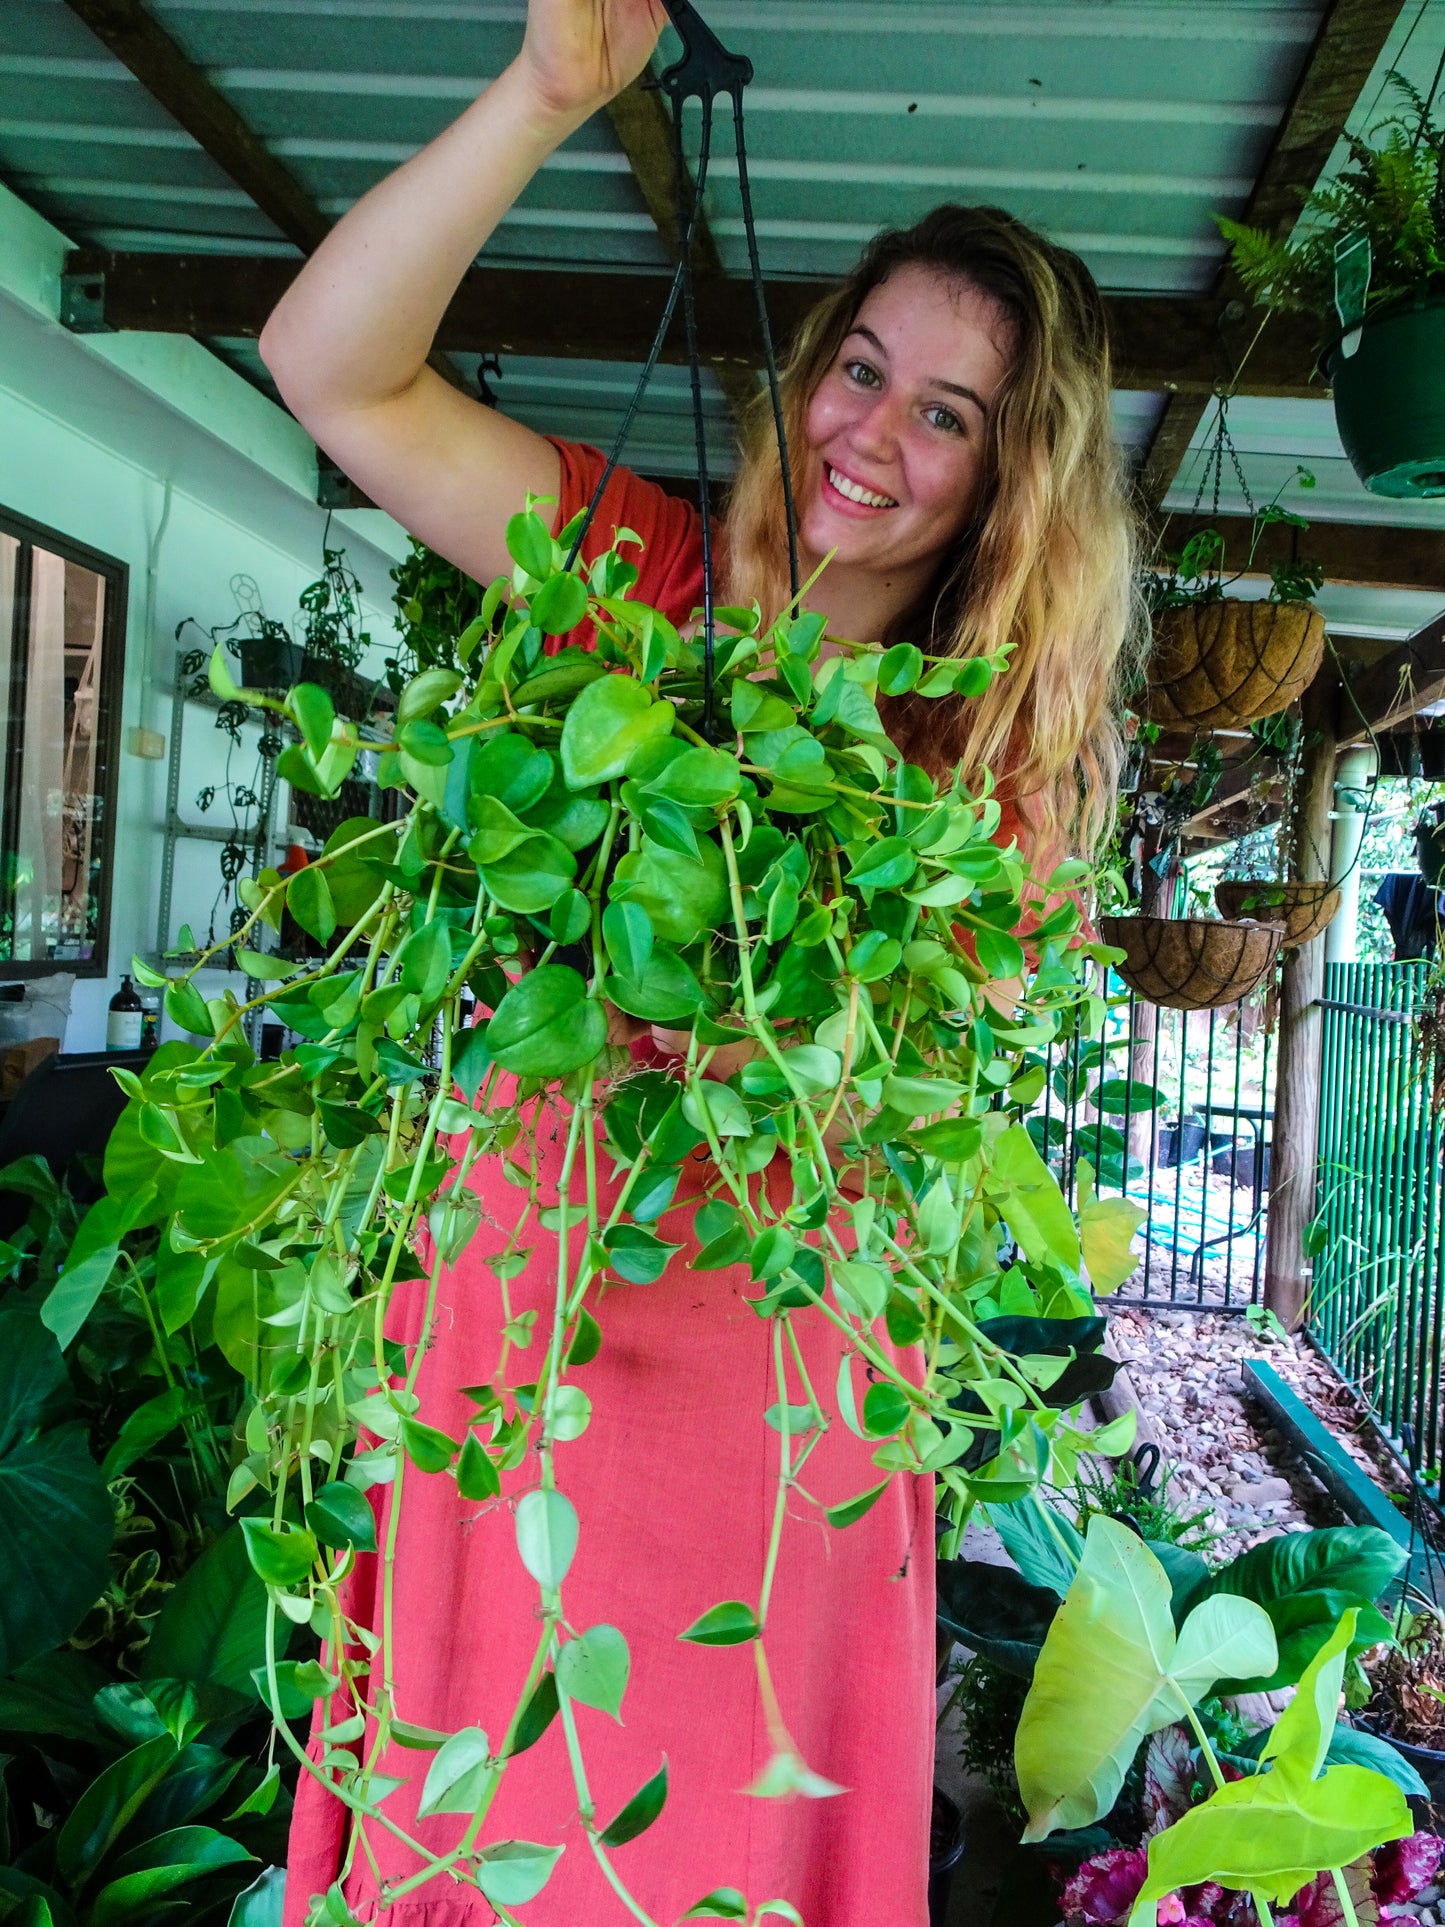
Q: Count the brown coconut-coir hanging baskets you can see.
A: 3